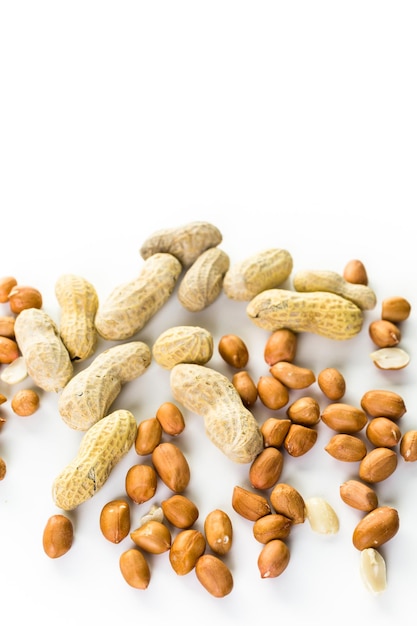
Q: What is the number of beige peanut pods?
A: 12